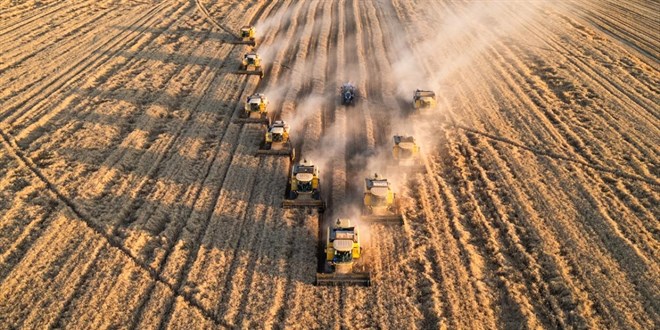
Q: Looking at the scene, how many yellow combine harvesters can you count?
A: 9